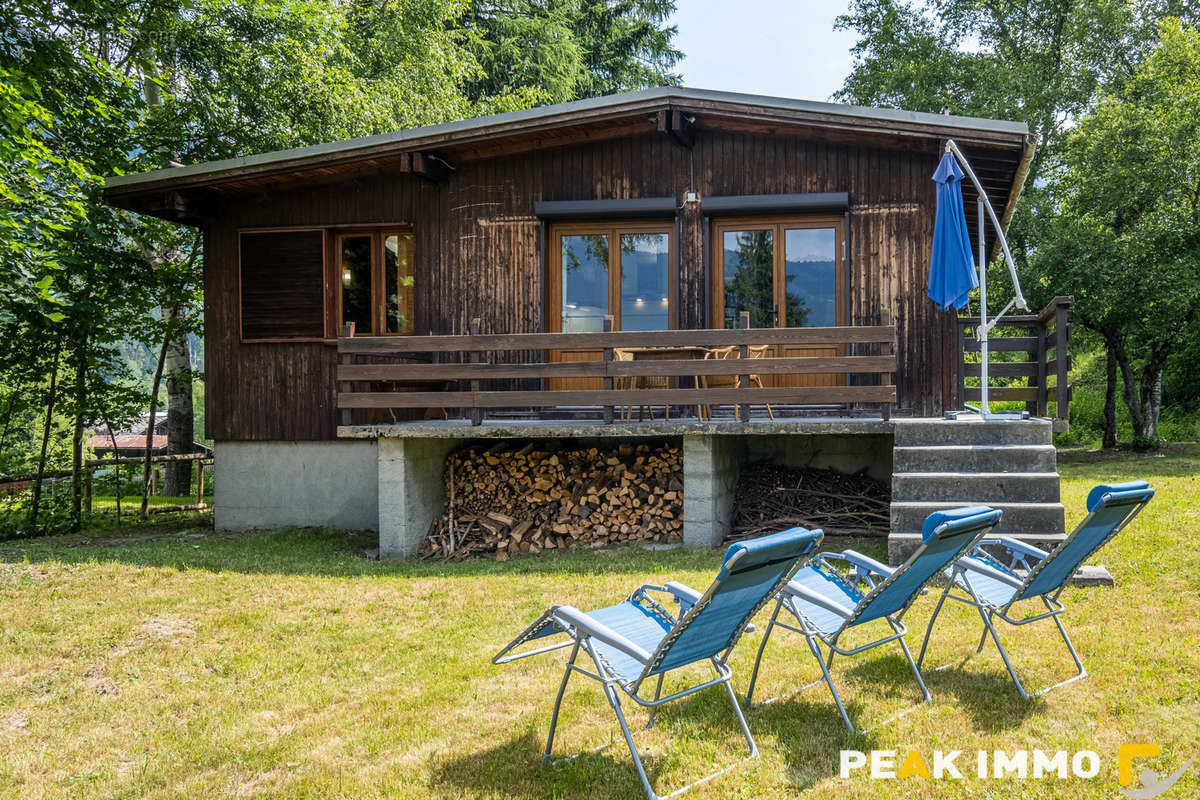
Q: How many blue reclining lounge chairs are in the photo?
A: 3